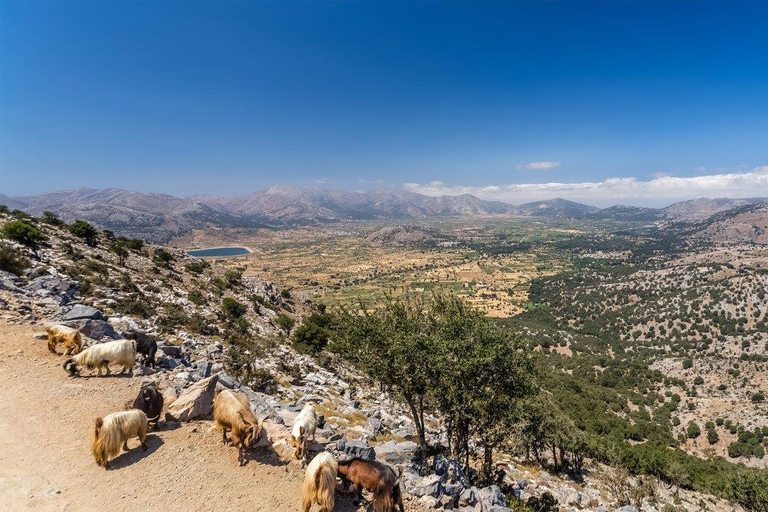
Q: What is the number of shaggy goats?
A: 9